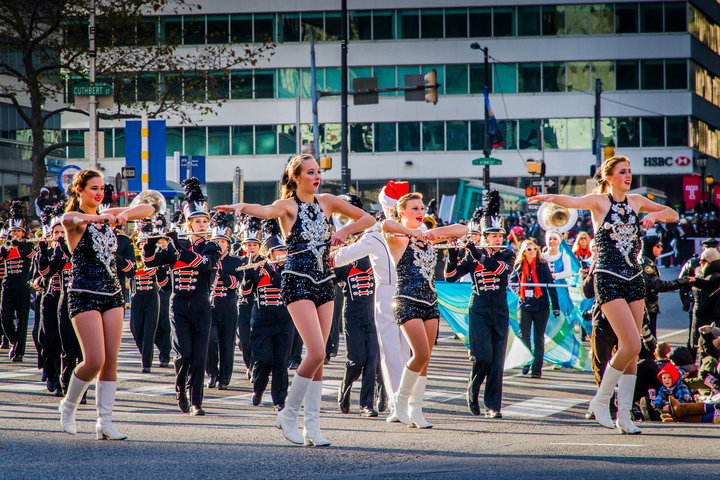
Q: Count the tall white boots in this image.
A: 8